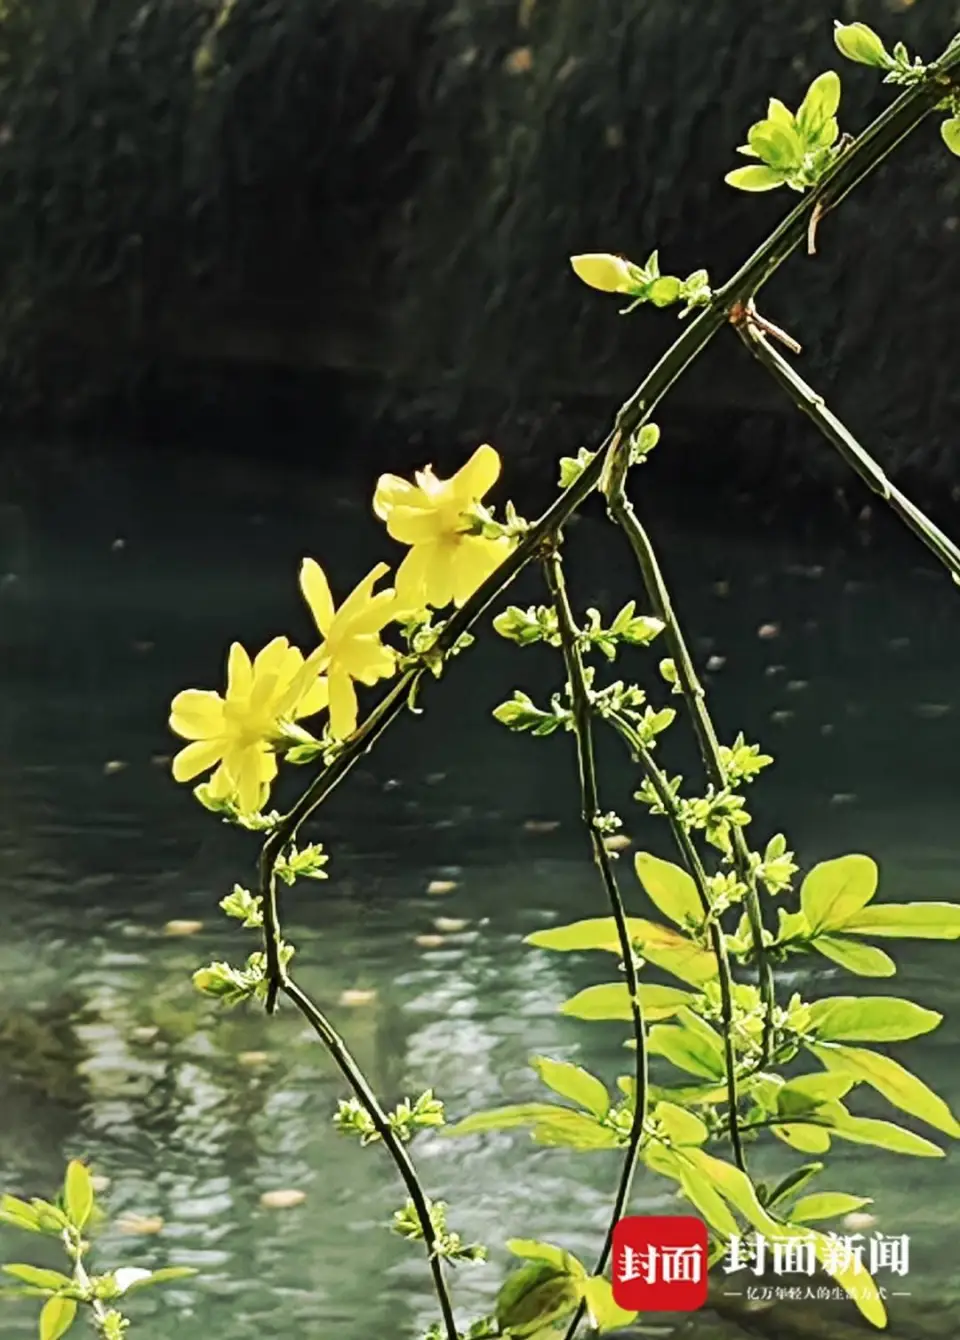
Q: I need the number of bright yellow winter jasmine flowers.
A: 3